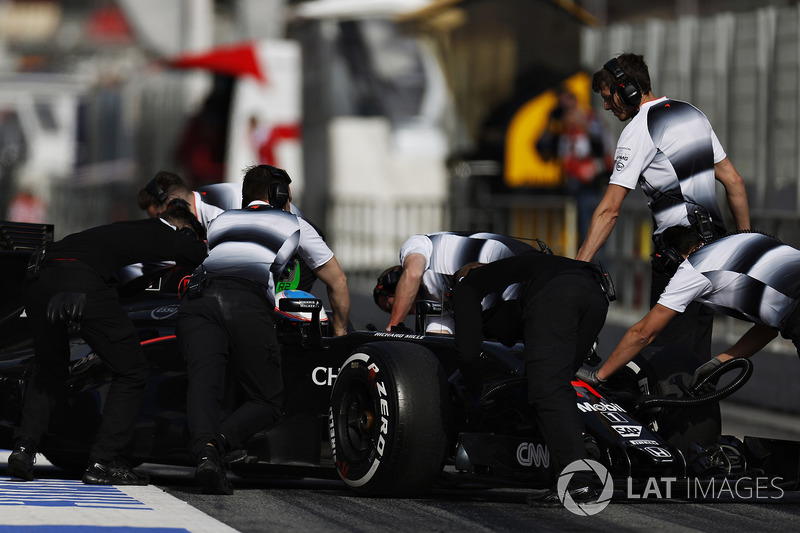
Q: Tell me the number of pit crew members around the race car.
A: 7